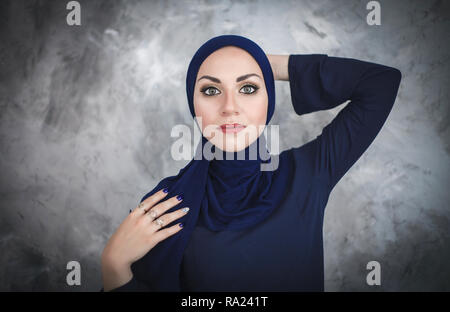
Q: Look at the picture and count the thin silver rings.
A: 3